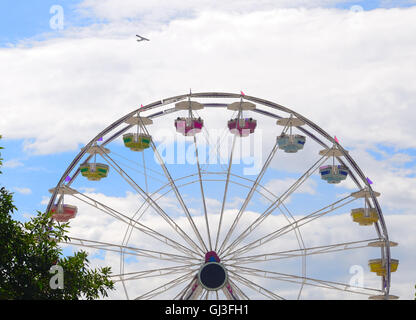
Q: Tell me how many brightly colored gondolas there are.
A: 9